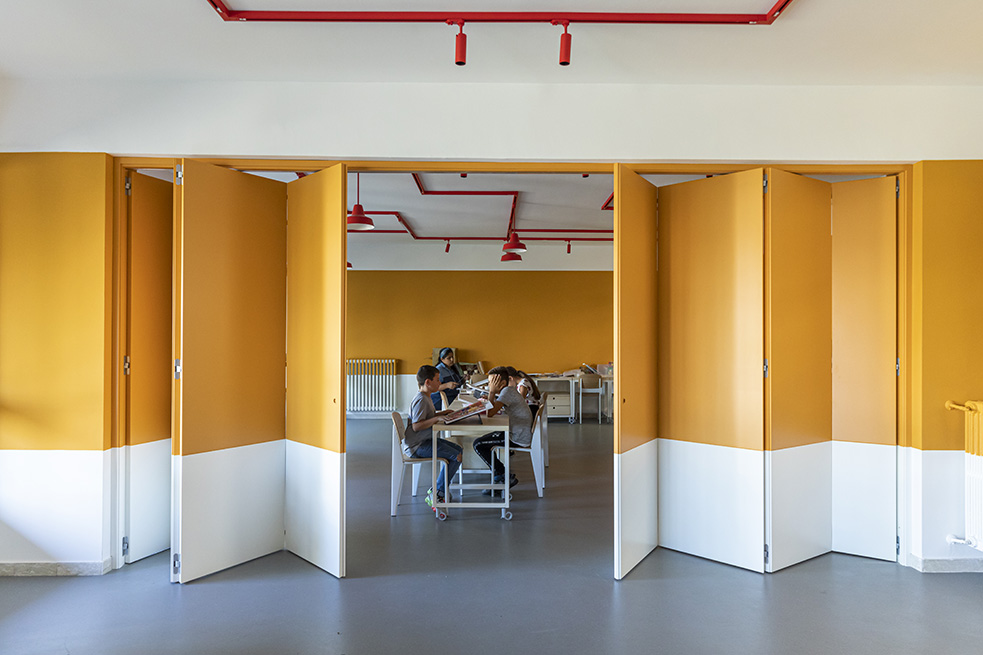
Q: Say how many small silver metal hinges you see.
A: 12